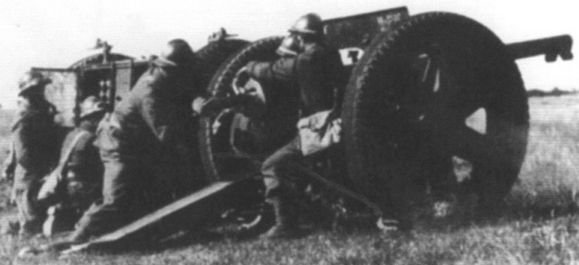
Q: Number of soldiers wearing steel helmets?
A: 5